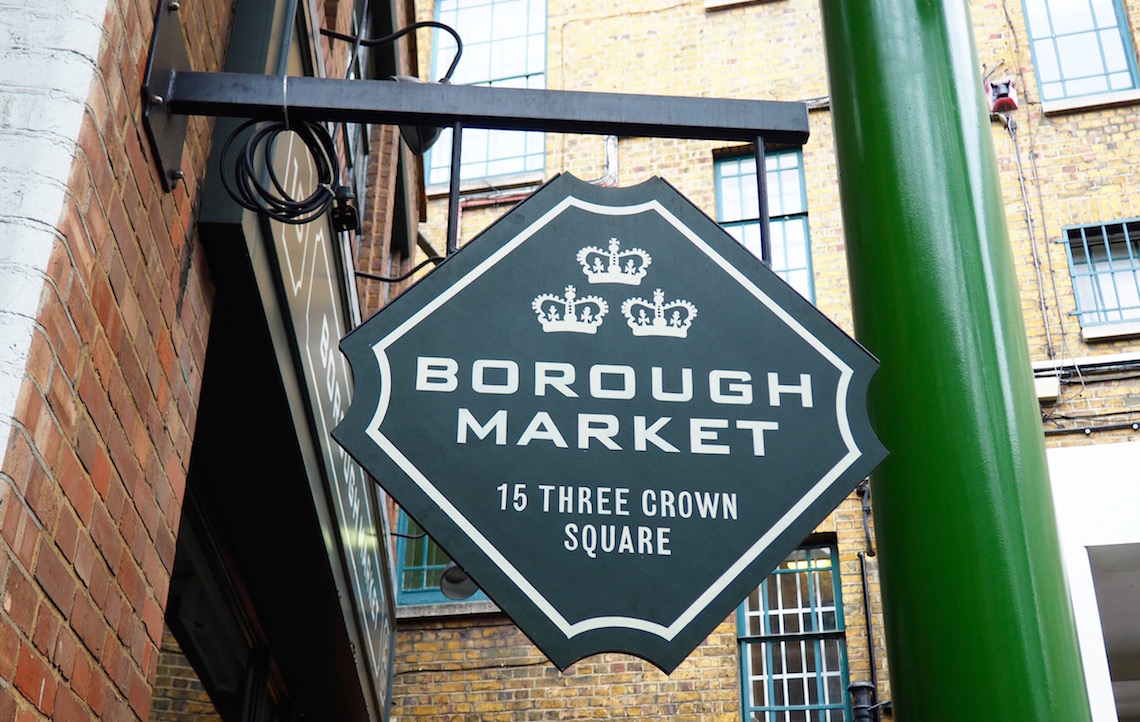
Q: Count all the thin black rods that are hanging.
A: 2